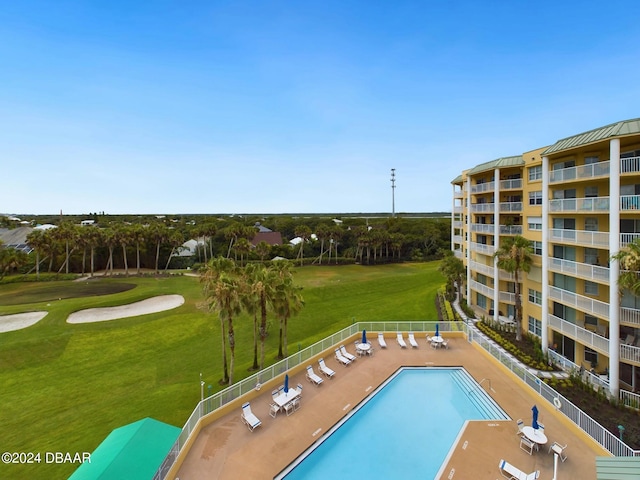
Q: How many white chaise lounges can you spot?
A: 9